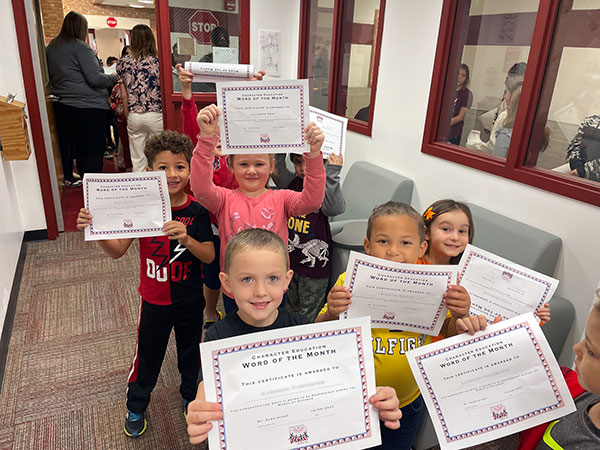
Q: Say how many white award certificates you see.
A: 8